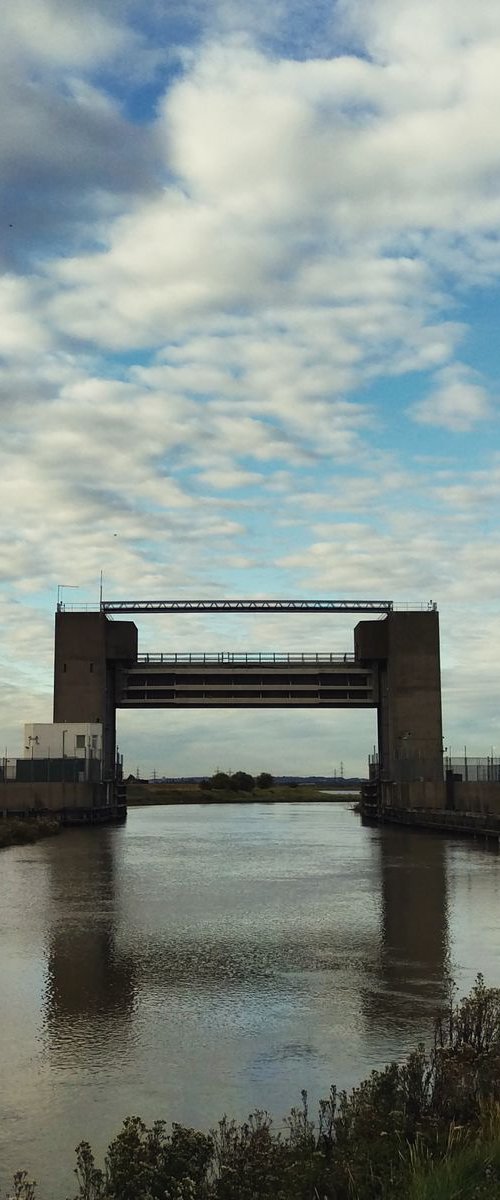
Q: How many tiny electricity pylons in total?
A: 6